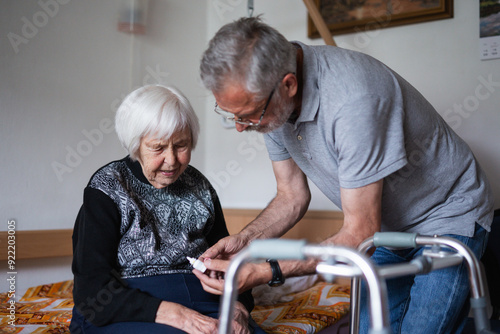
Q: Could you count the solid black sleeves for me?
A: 2